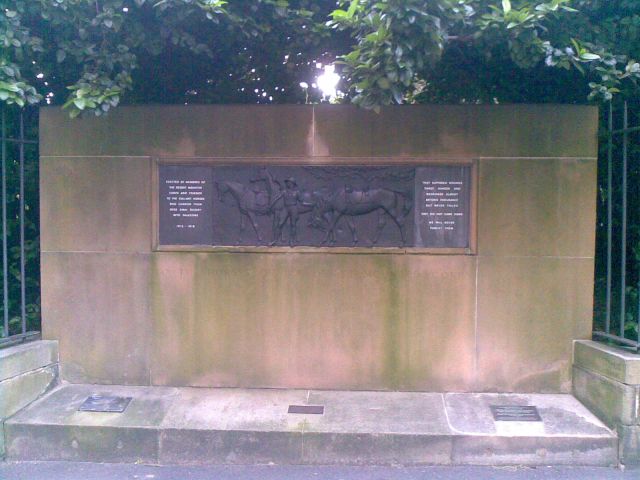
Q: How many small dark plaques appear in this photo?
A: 3